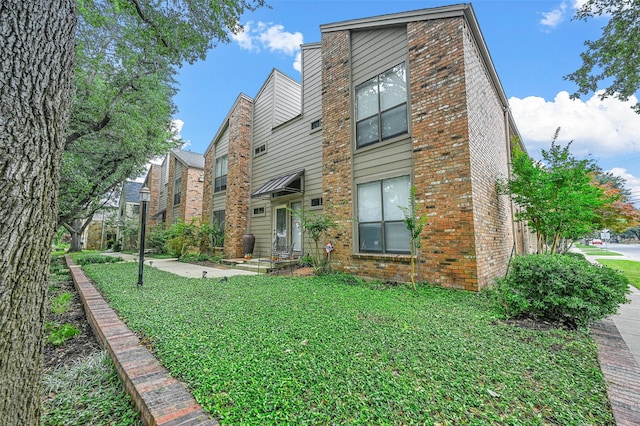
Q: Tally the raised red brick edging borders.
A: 1